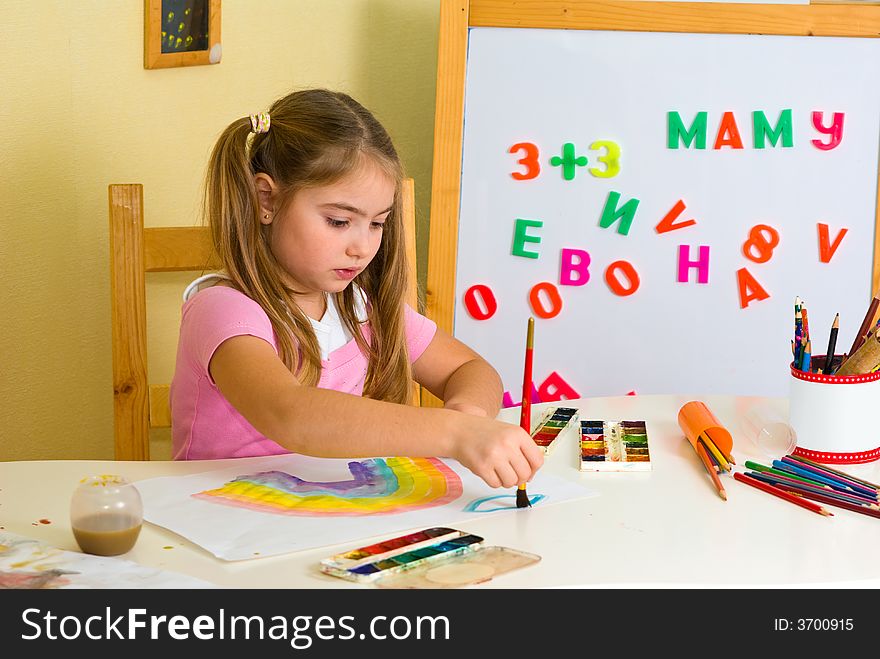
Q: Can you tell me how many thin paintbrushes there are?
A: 1